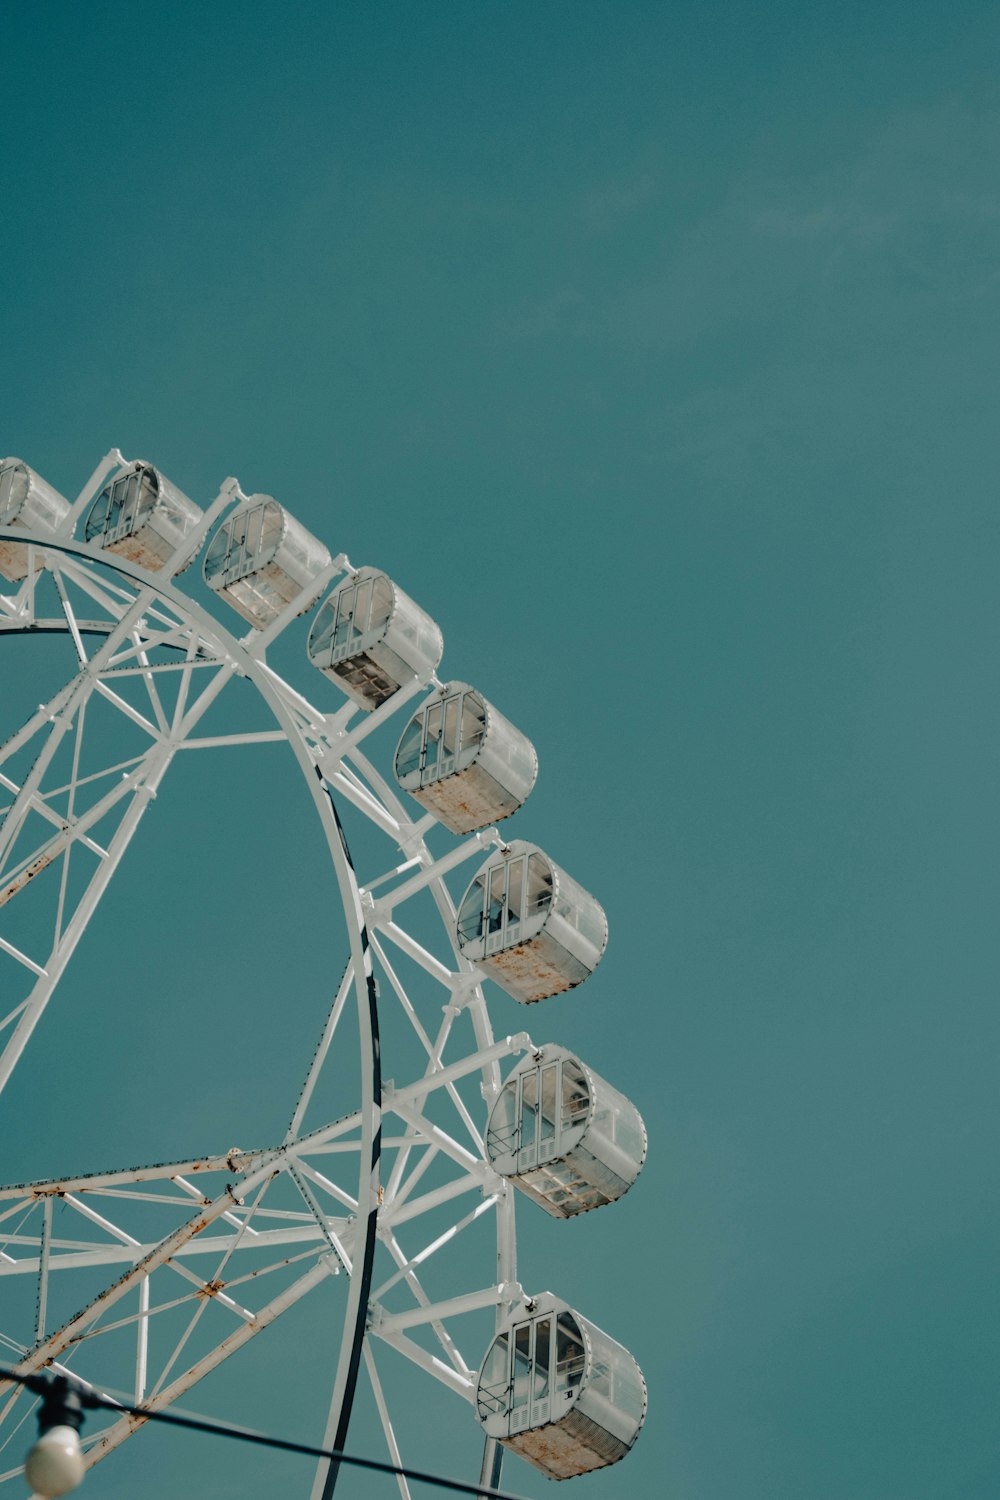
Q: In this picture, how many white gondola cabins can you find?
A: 8